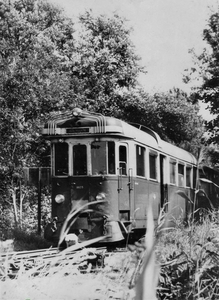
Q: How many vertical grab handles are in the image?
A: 2